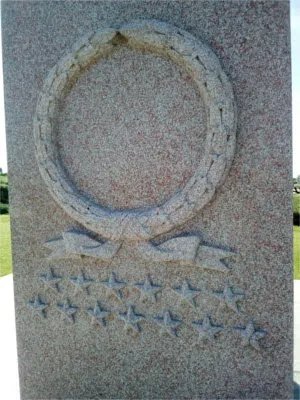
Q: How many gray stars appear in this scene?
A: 13